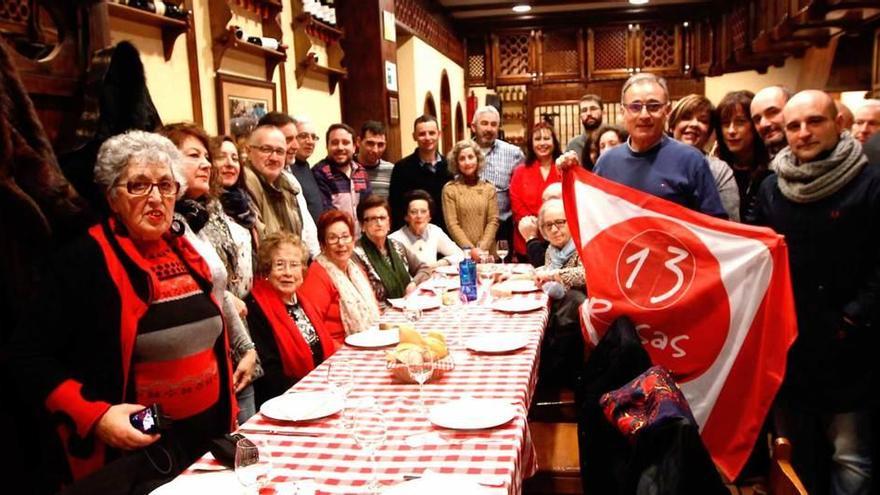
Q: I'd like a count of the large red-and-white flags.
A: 1